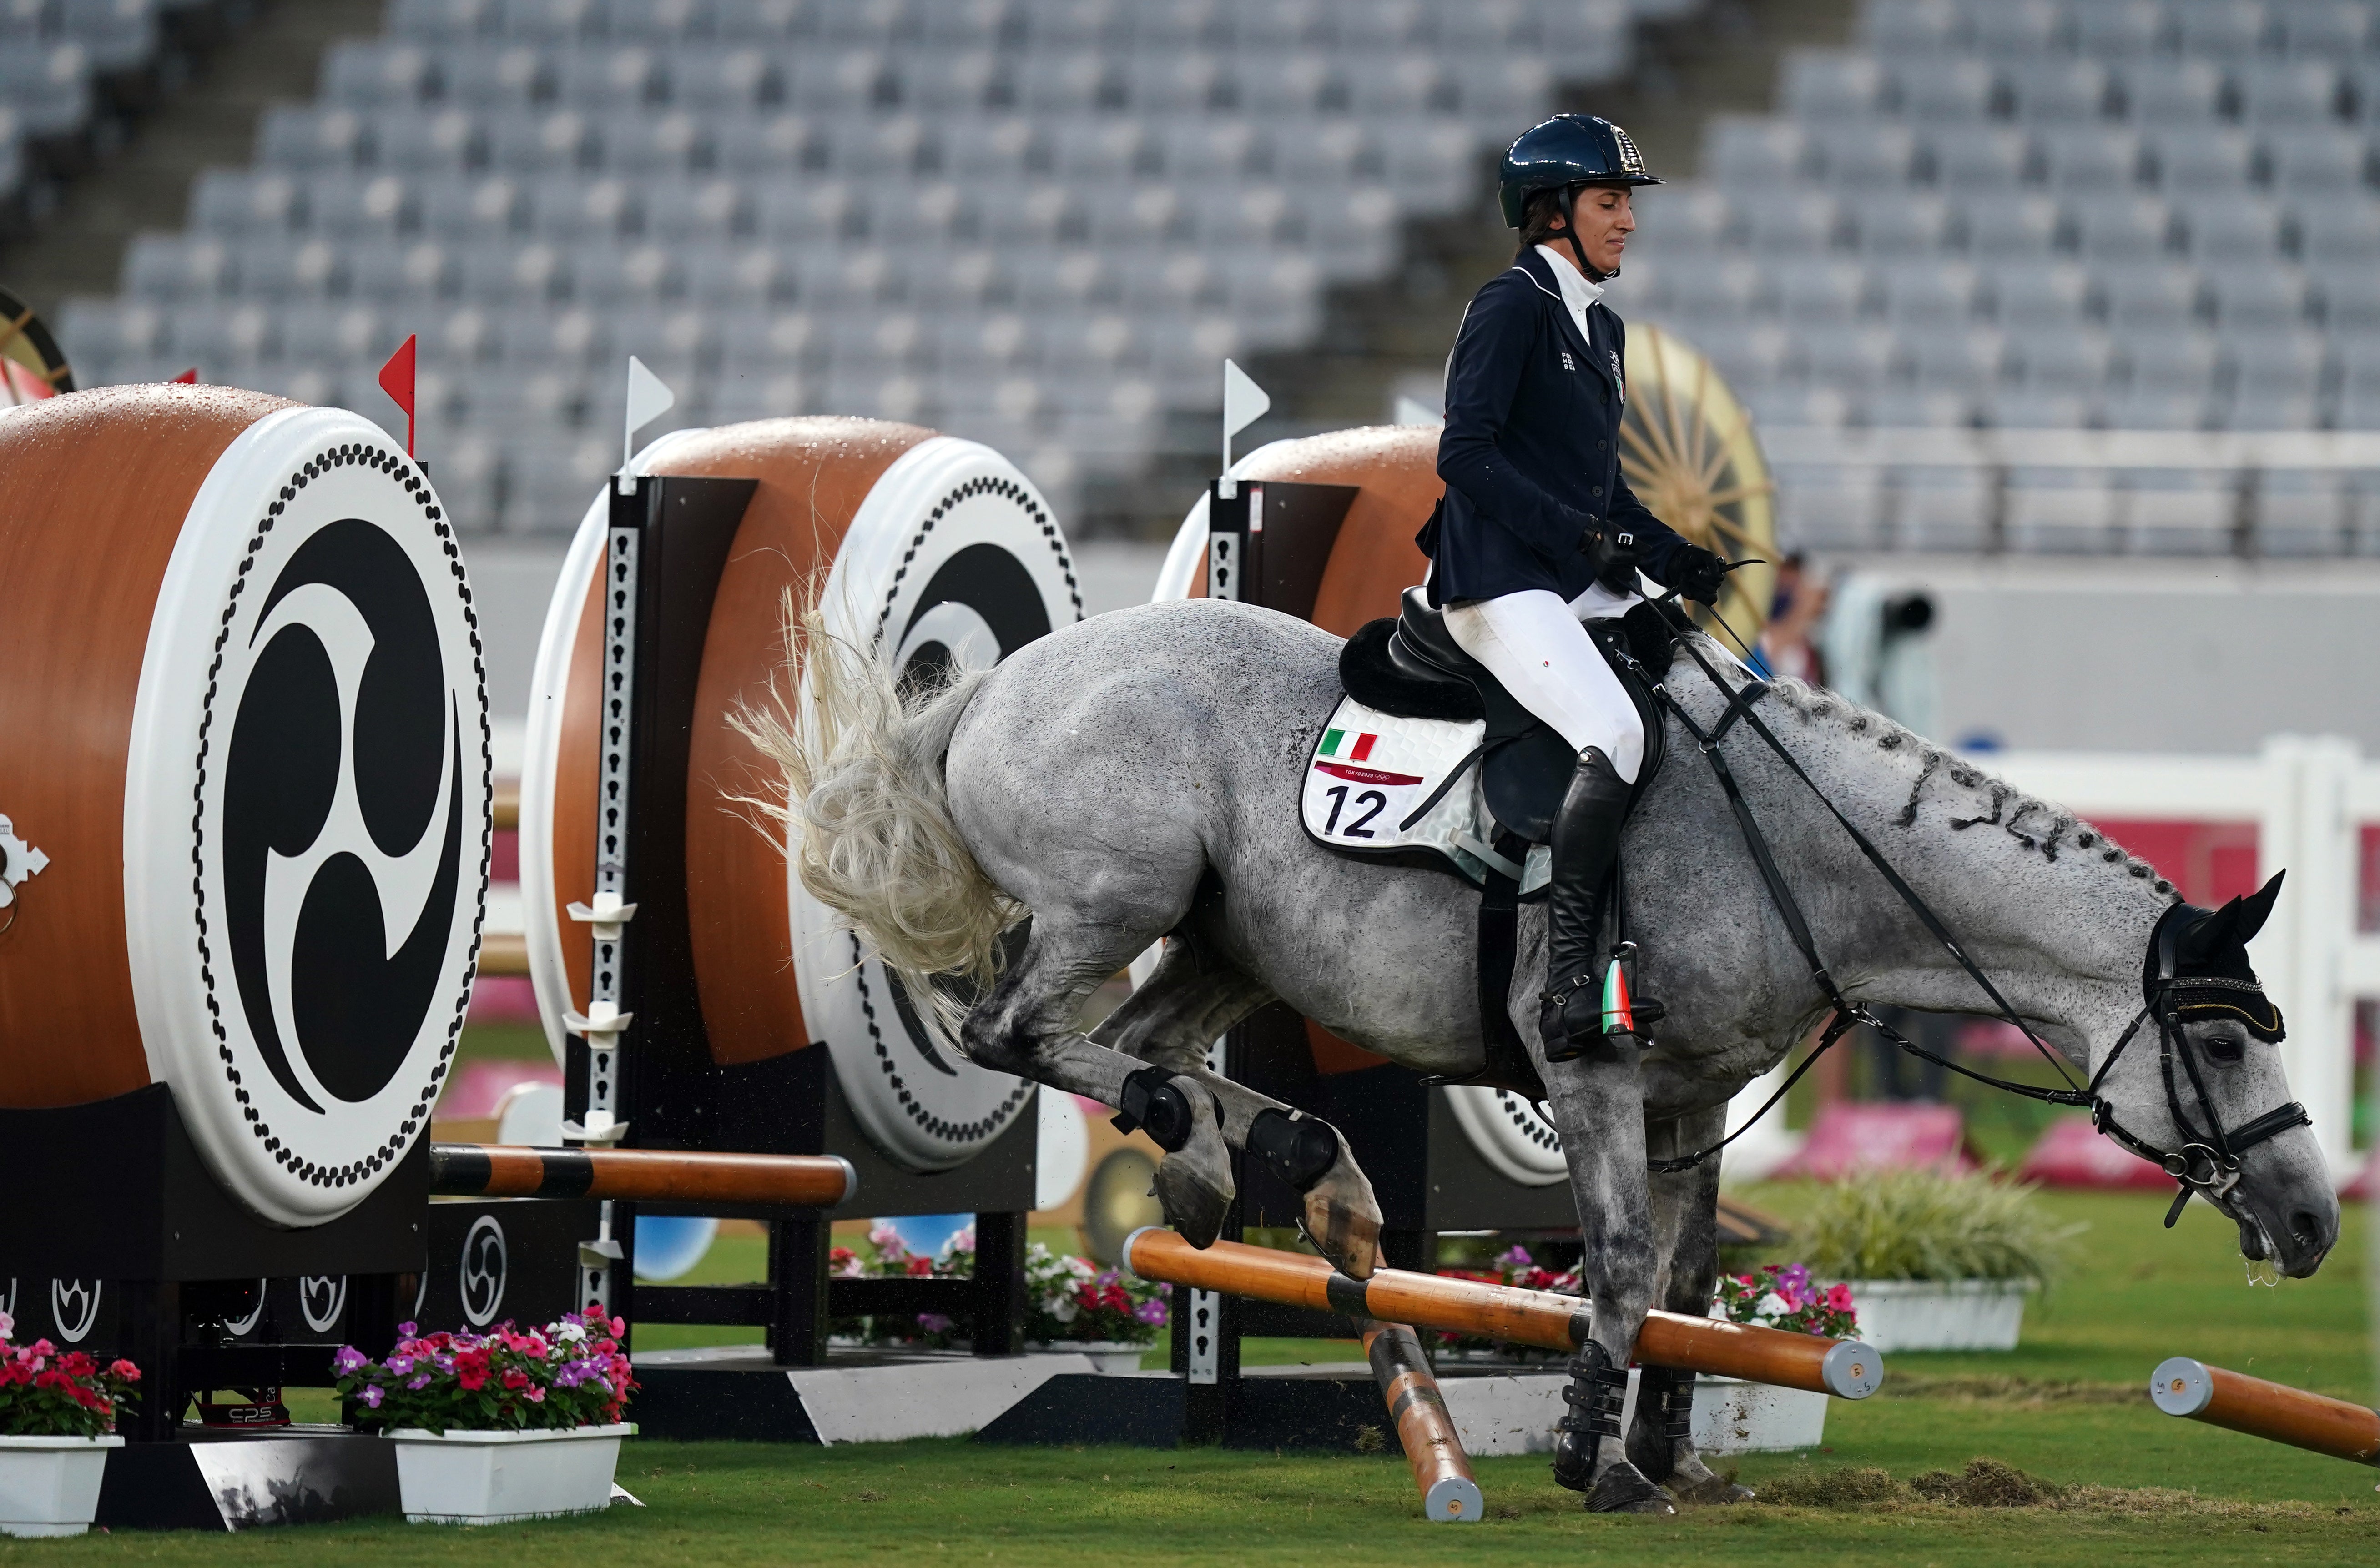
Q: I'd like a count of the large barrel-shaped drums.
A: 3